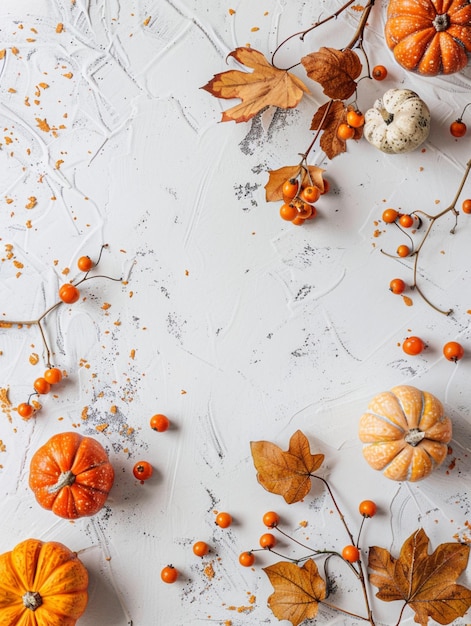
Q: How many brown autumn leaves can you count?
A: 7